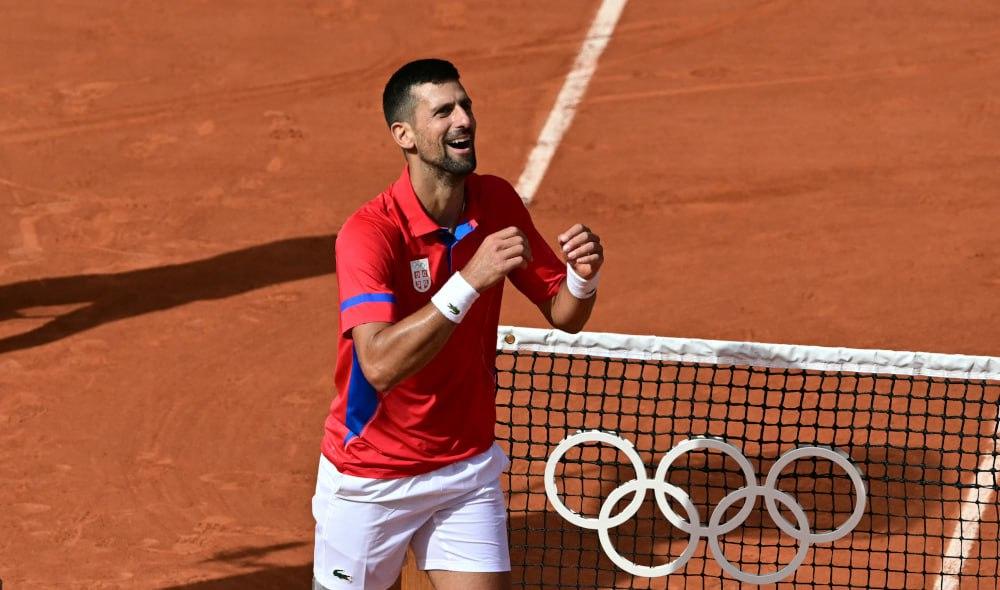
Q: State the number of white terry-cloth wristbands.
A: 2